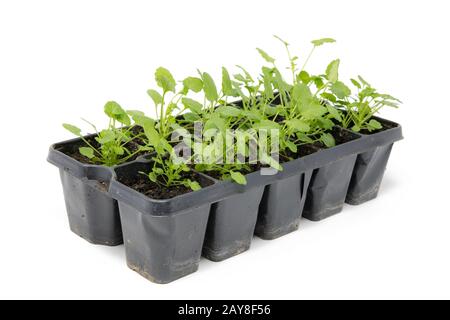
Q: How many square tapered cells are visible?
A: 6